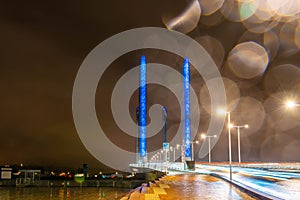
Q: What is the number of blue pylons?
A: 2